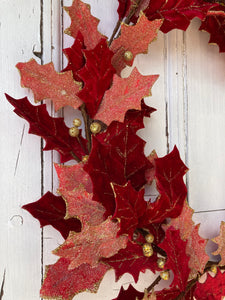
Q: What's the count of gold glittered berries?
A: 10